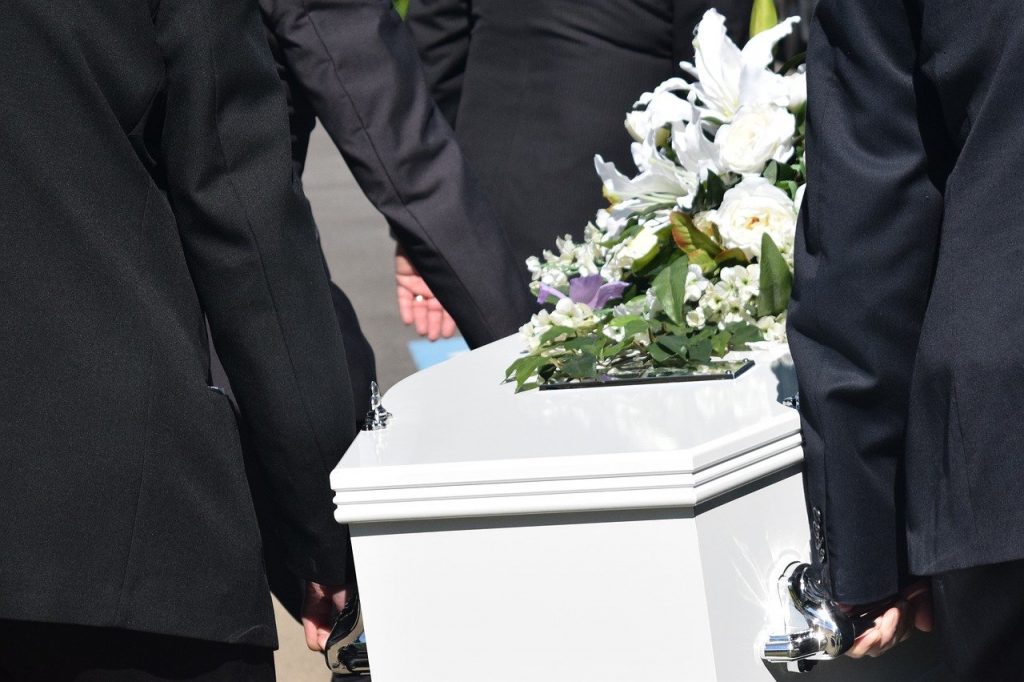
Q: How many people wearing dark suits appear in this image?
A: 4